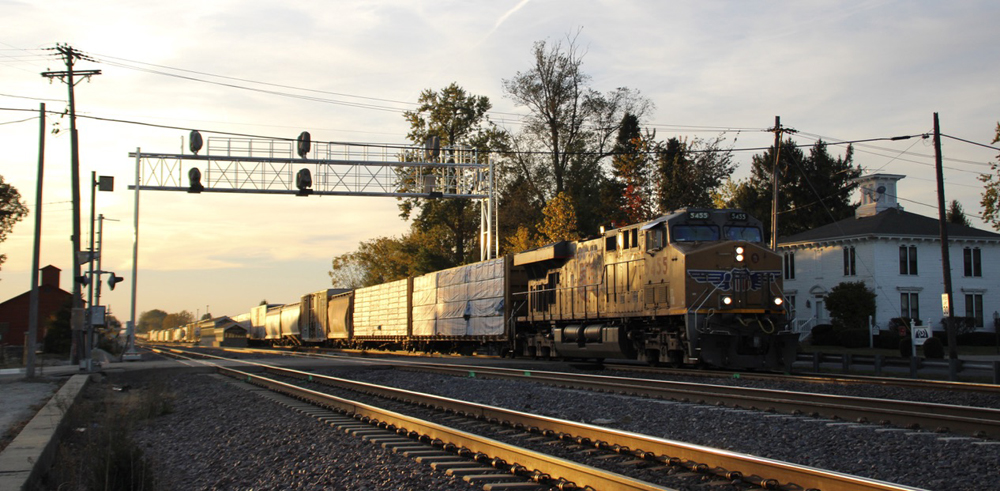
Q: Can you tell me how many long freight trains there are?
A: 1